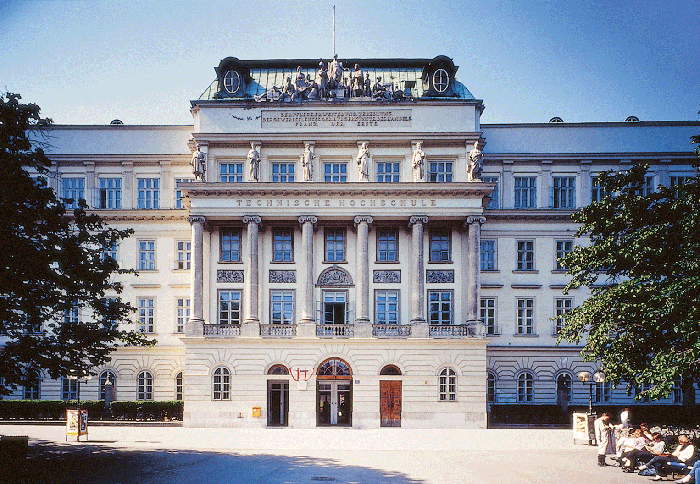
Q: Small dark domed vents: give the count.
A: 3